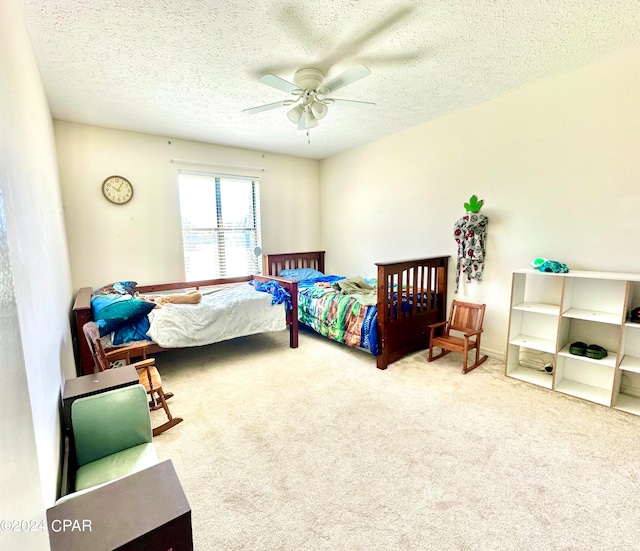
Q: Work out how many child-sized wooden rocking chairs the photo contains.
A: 2